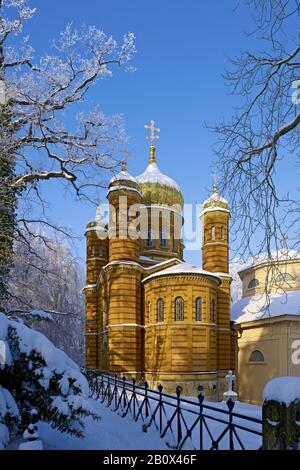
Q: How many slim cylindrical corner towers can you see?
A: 3